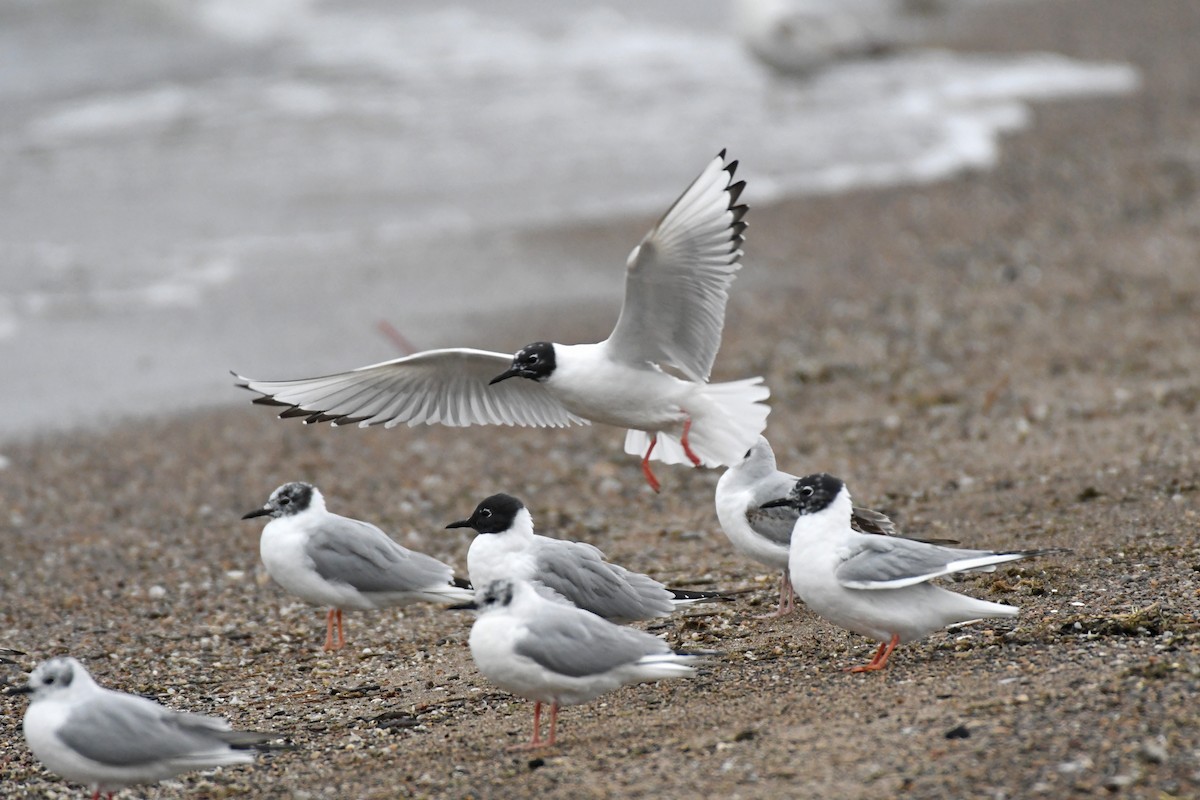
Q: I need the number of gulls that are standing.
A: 6